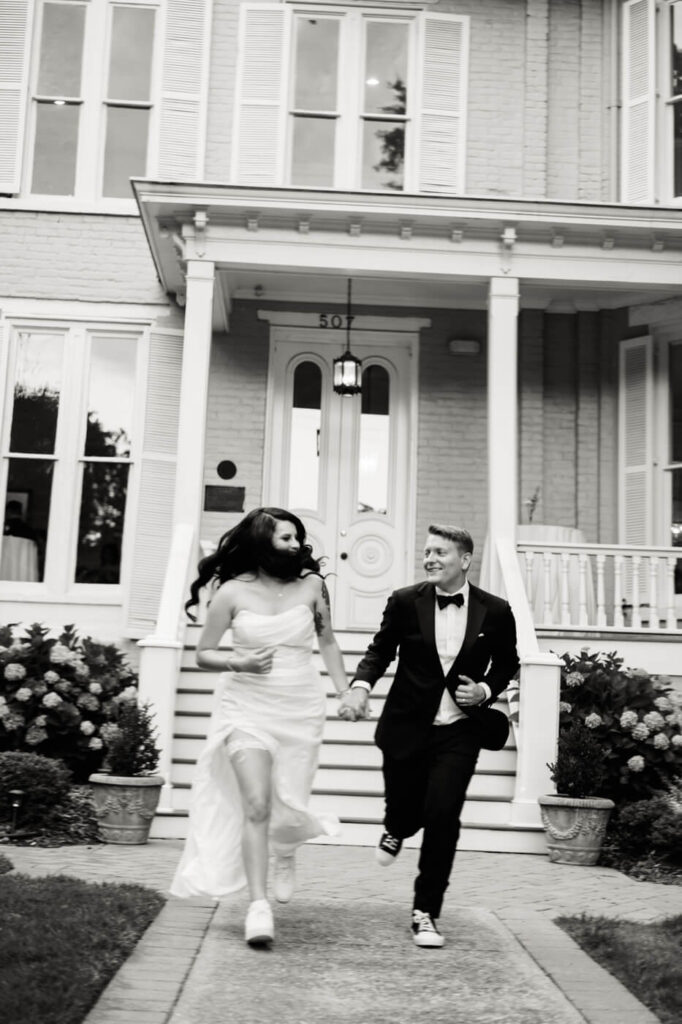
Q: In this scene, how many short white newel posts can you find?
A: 2